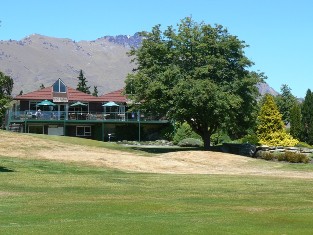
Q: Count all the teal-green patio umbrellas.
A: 3